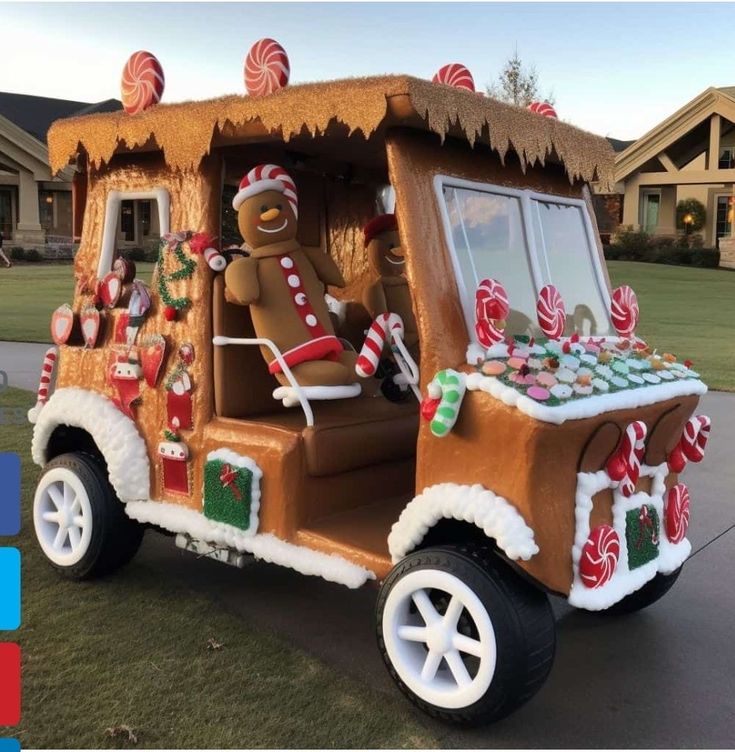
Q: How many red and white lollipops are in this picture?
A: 9